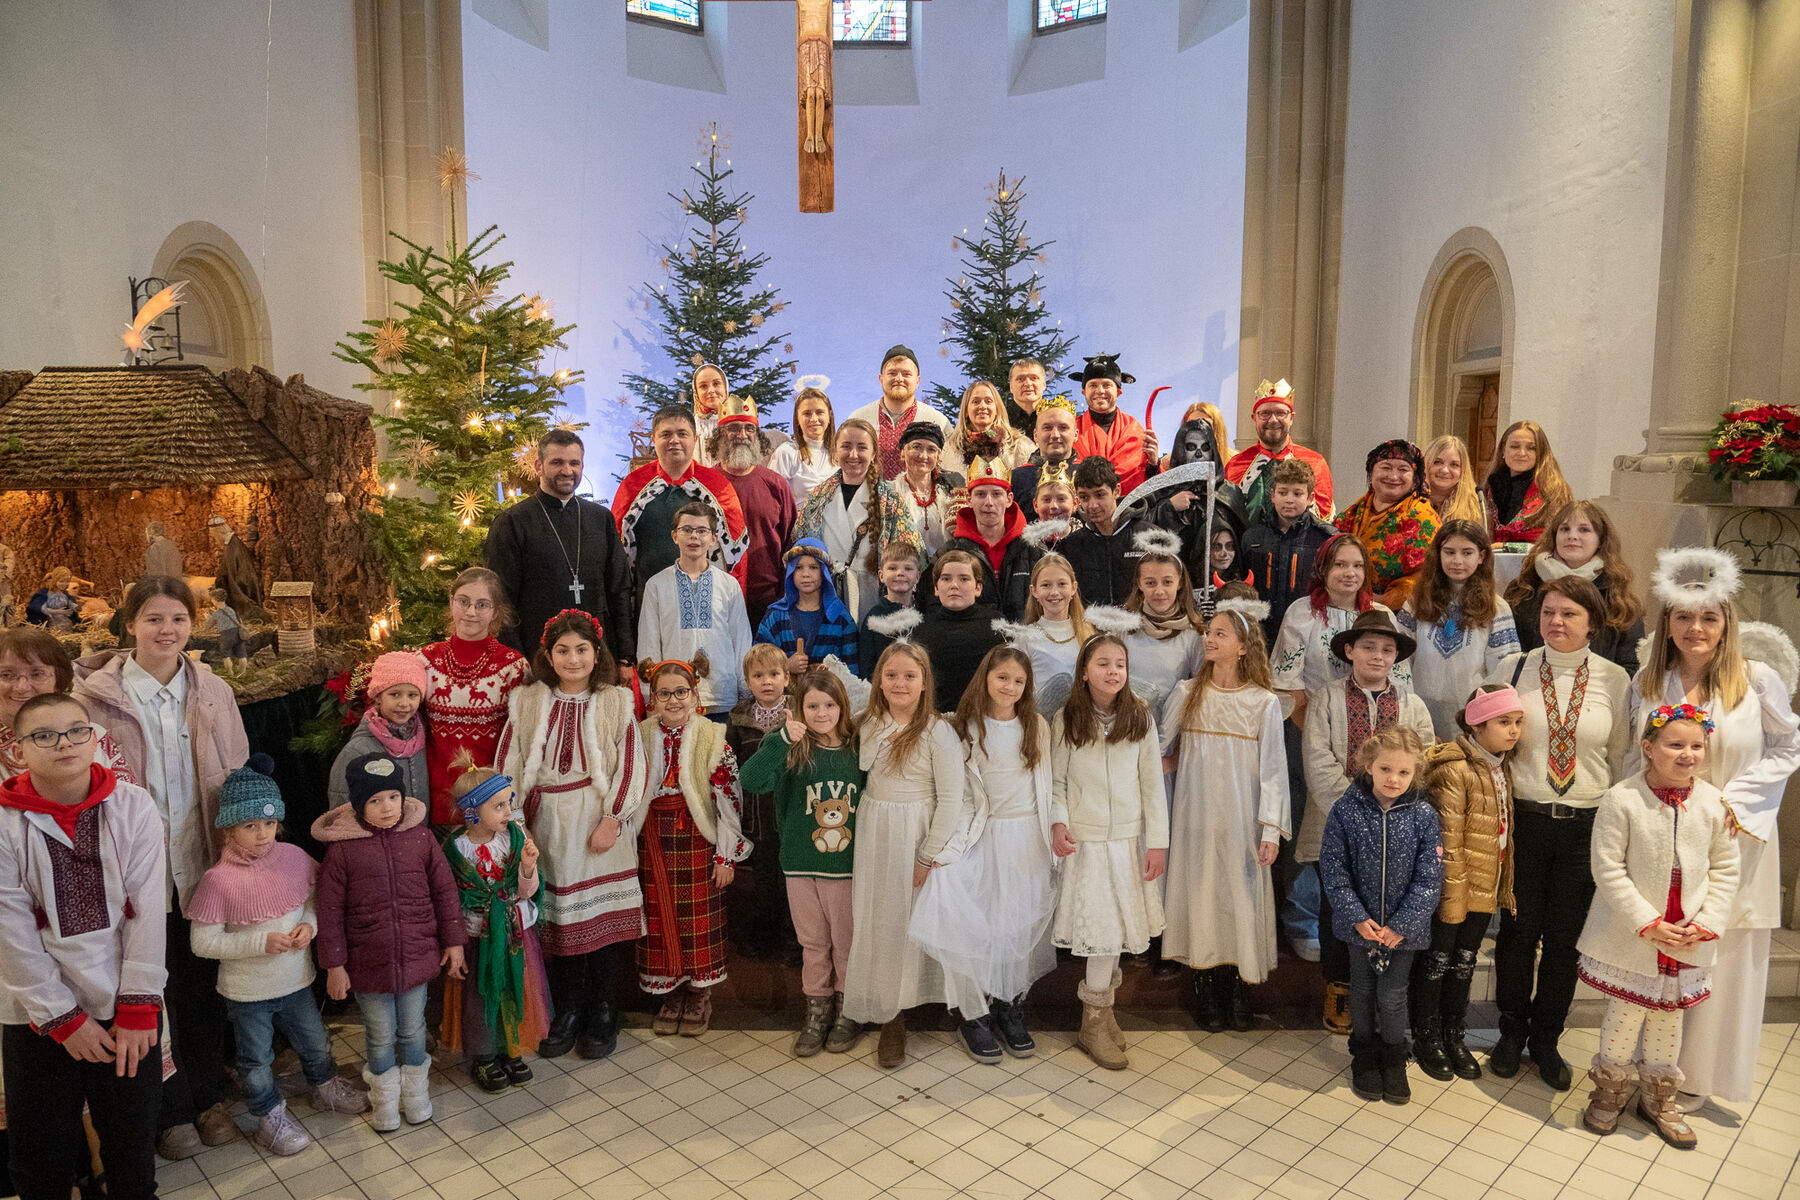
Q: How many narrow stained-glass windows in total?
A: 3